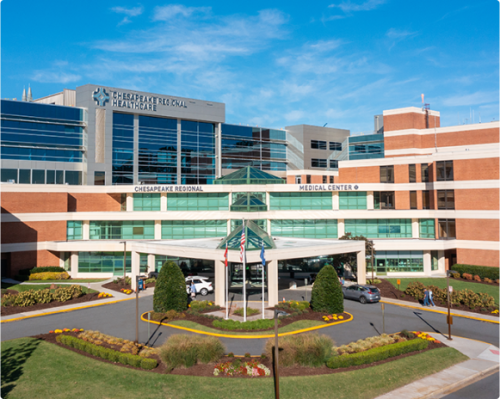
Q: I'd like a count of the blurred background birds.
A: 0